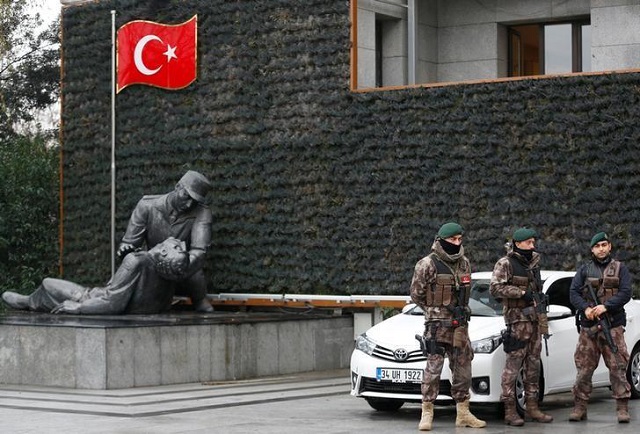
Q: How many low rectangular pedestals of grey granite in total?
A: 1